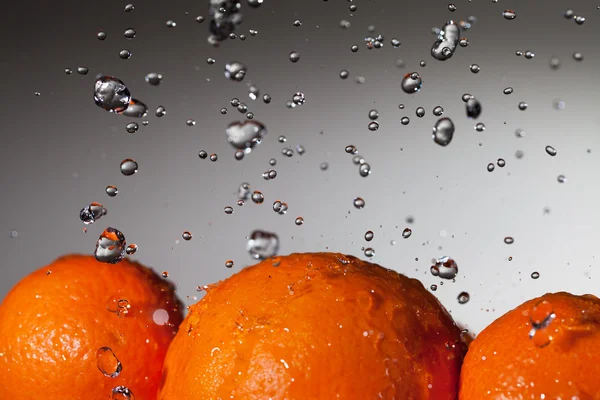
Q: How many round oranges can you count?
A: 3